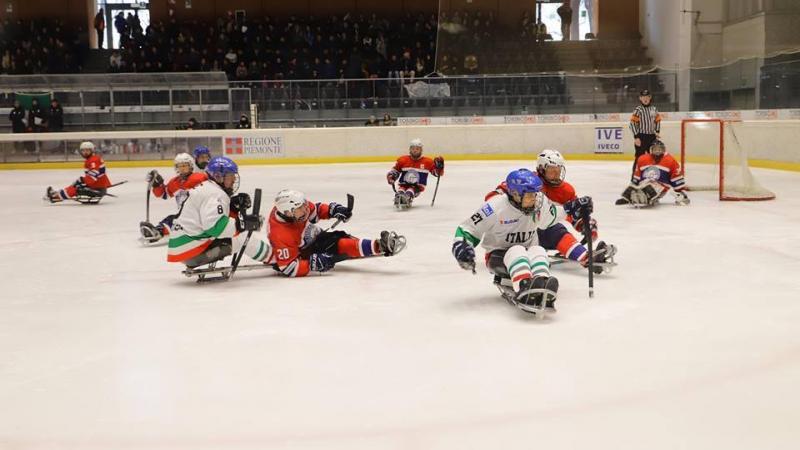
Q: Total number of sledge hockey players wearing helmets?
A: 9